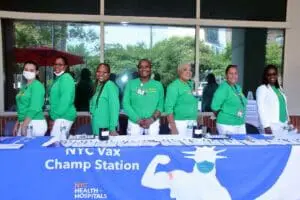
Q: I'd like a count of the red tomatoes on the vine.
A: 0